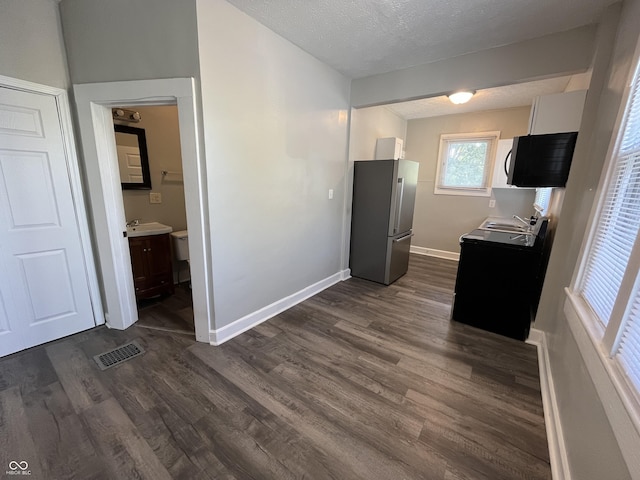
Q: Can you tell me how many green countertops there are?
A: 0